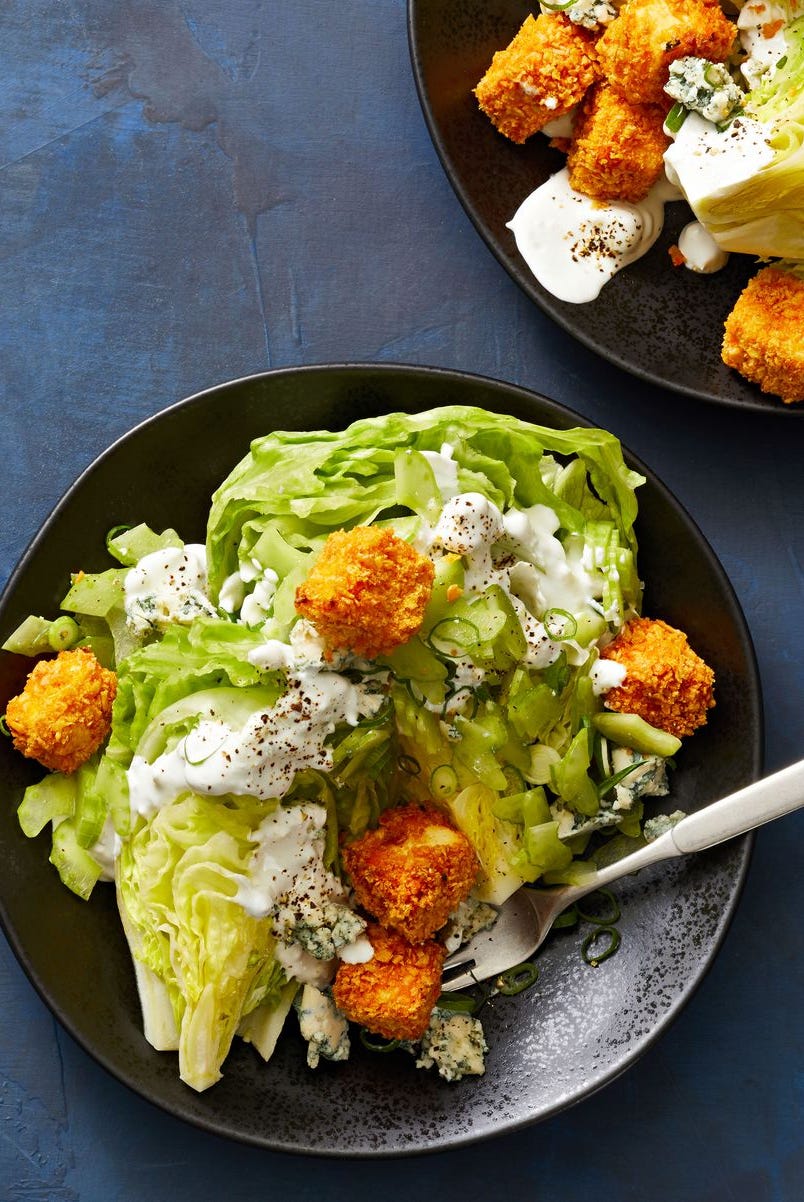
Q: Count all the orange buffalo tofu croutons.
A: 9